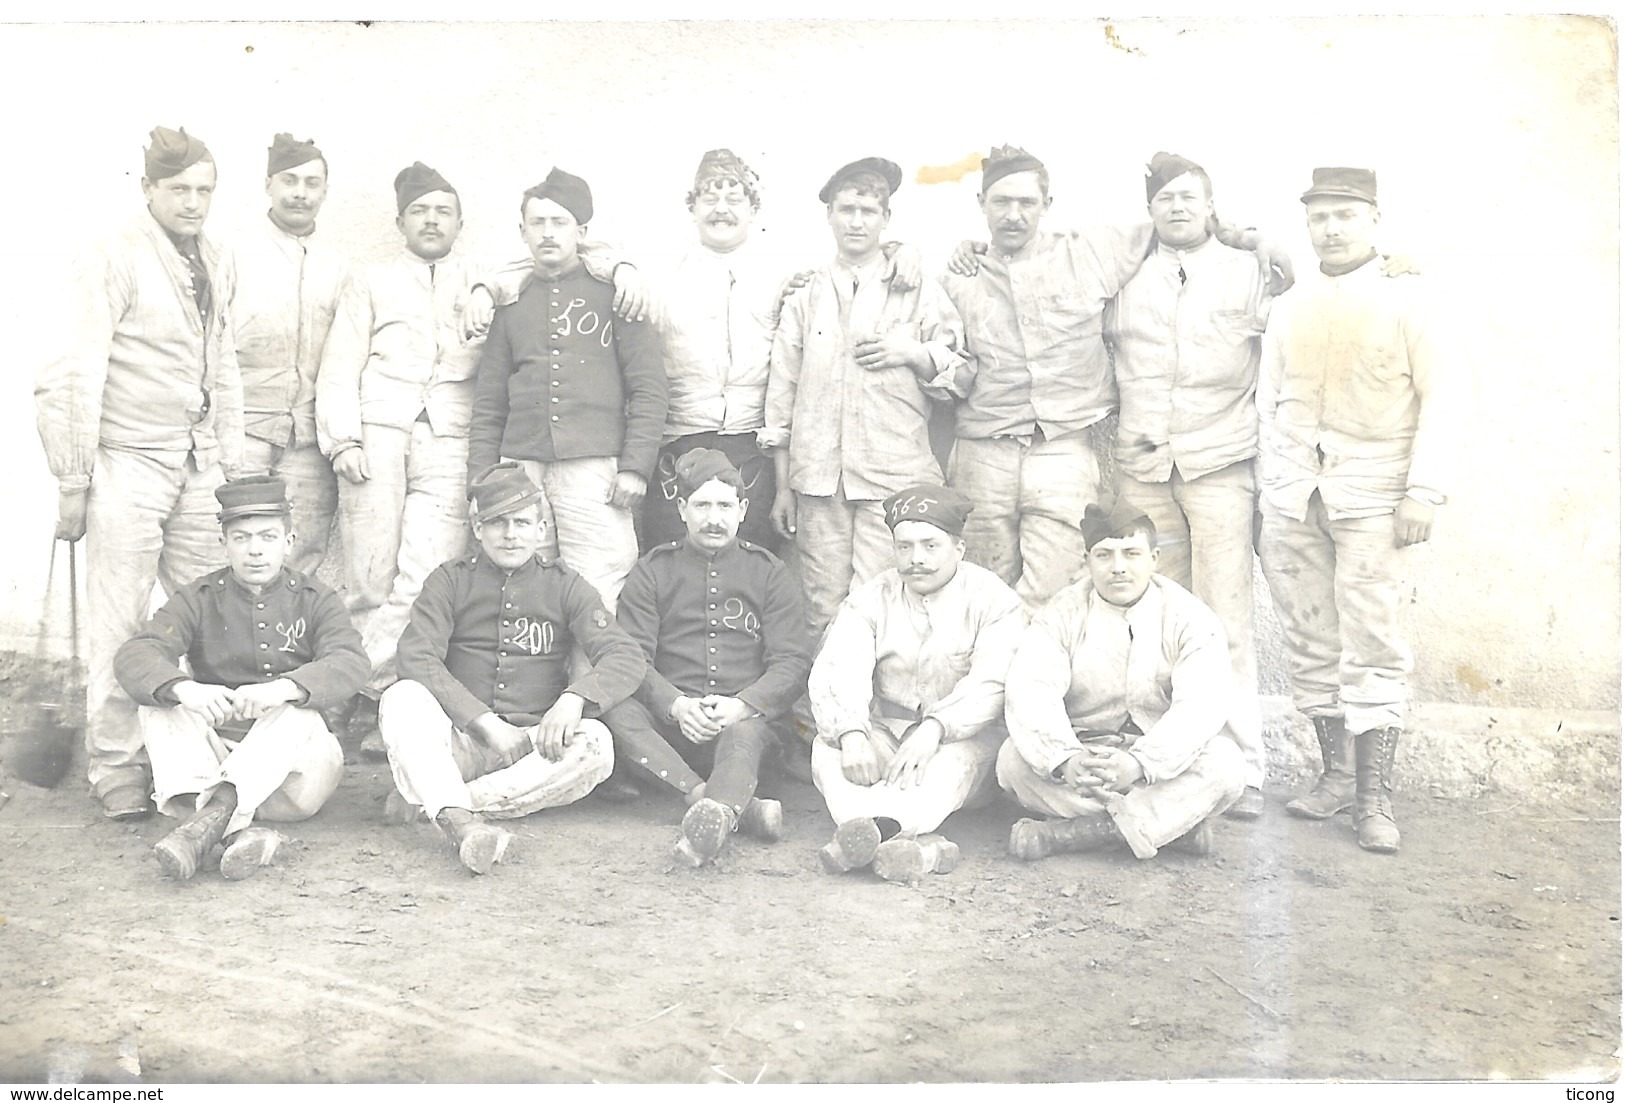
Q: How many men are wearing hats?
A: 14